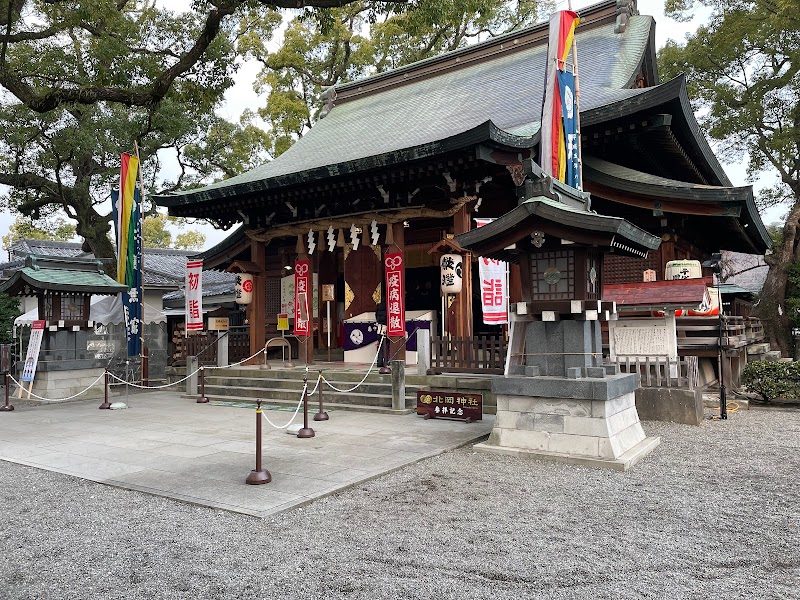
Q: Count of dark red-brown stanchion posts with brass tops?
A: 7